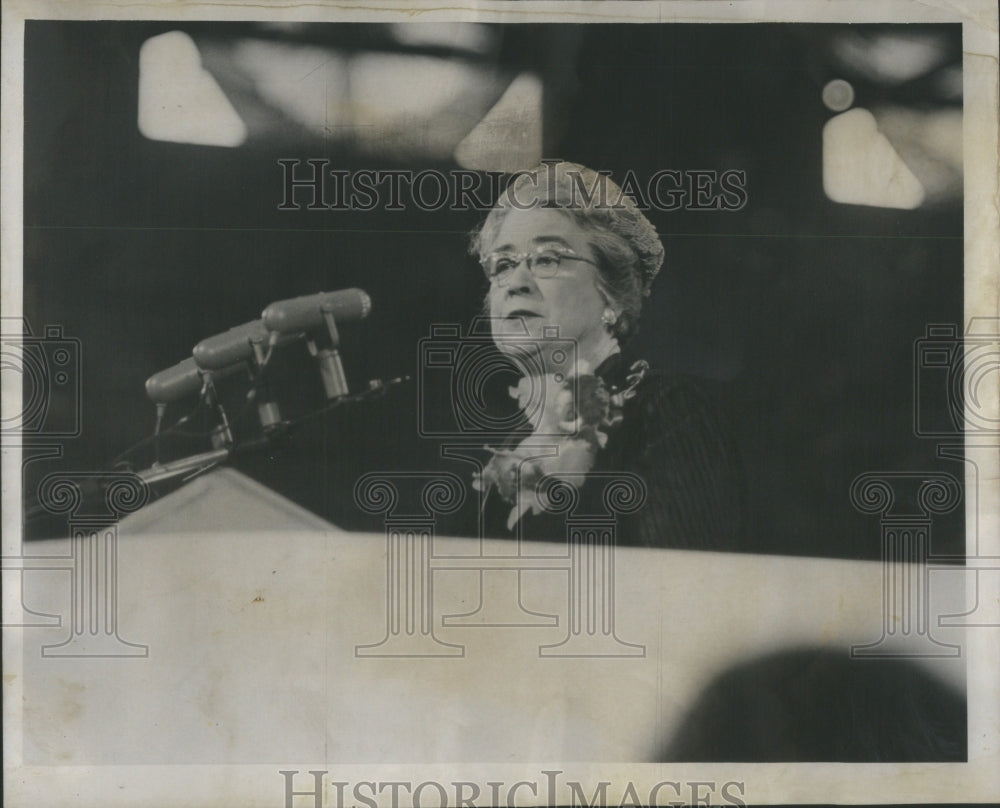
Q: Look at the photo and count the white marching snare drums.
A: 0